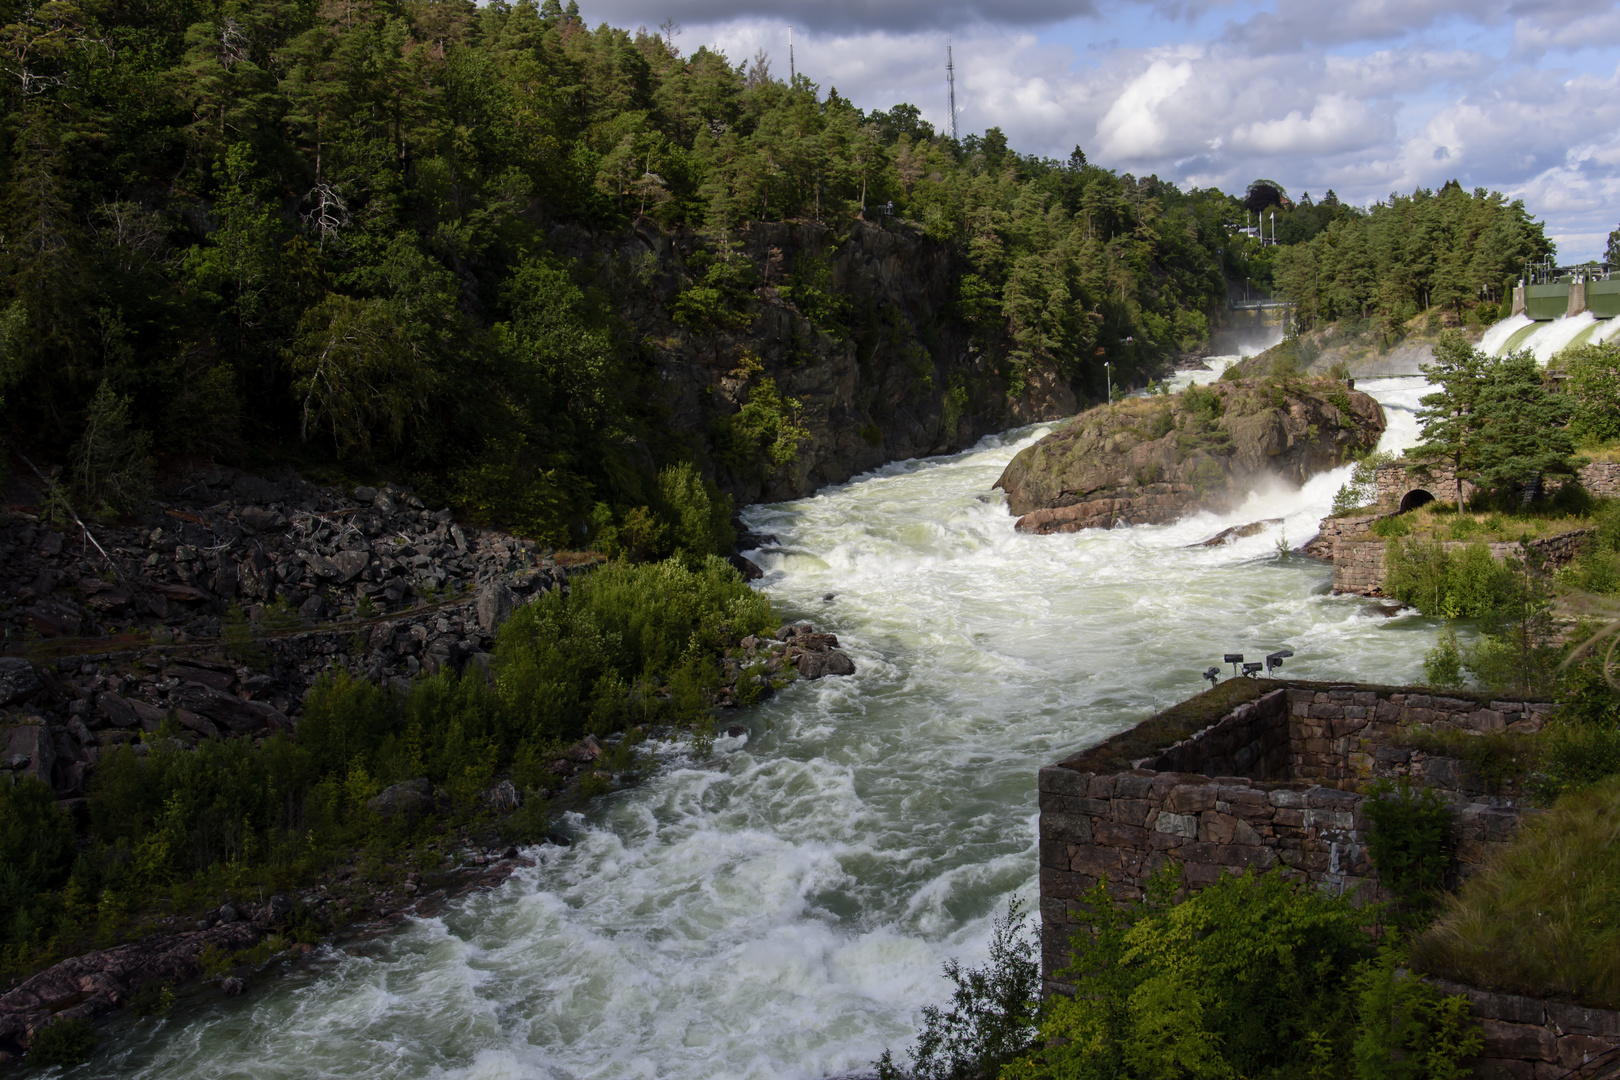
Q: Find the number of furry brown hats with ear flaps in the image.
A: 0